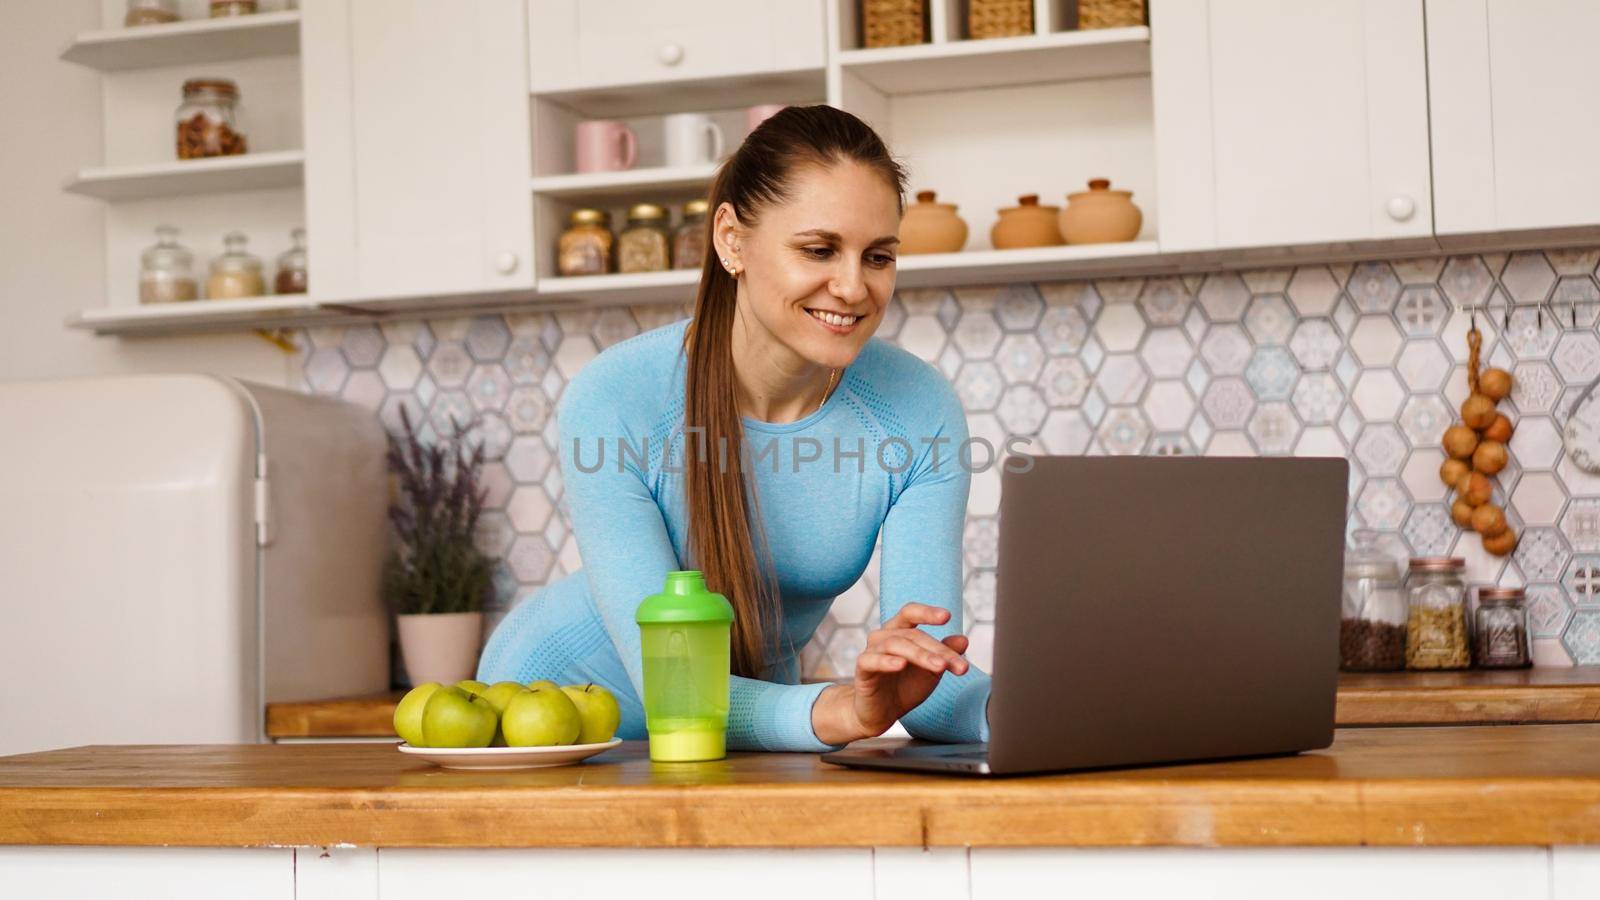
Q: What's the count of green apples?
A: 7